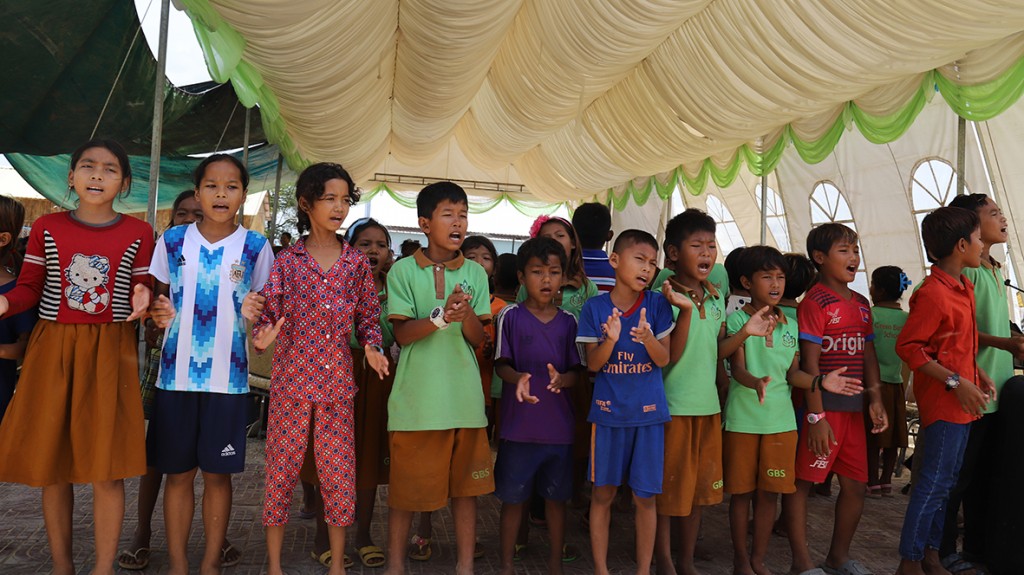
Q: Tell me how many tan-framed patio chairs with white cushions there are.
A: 0